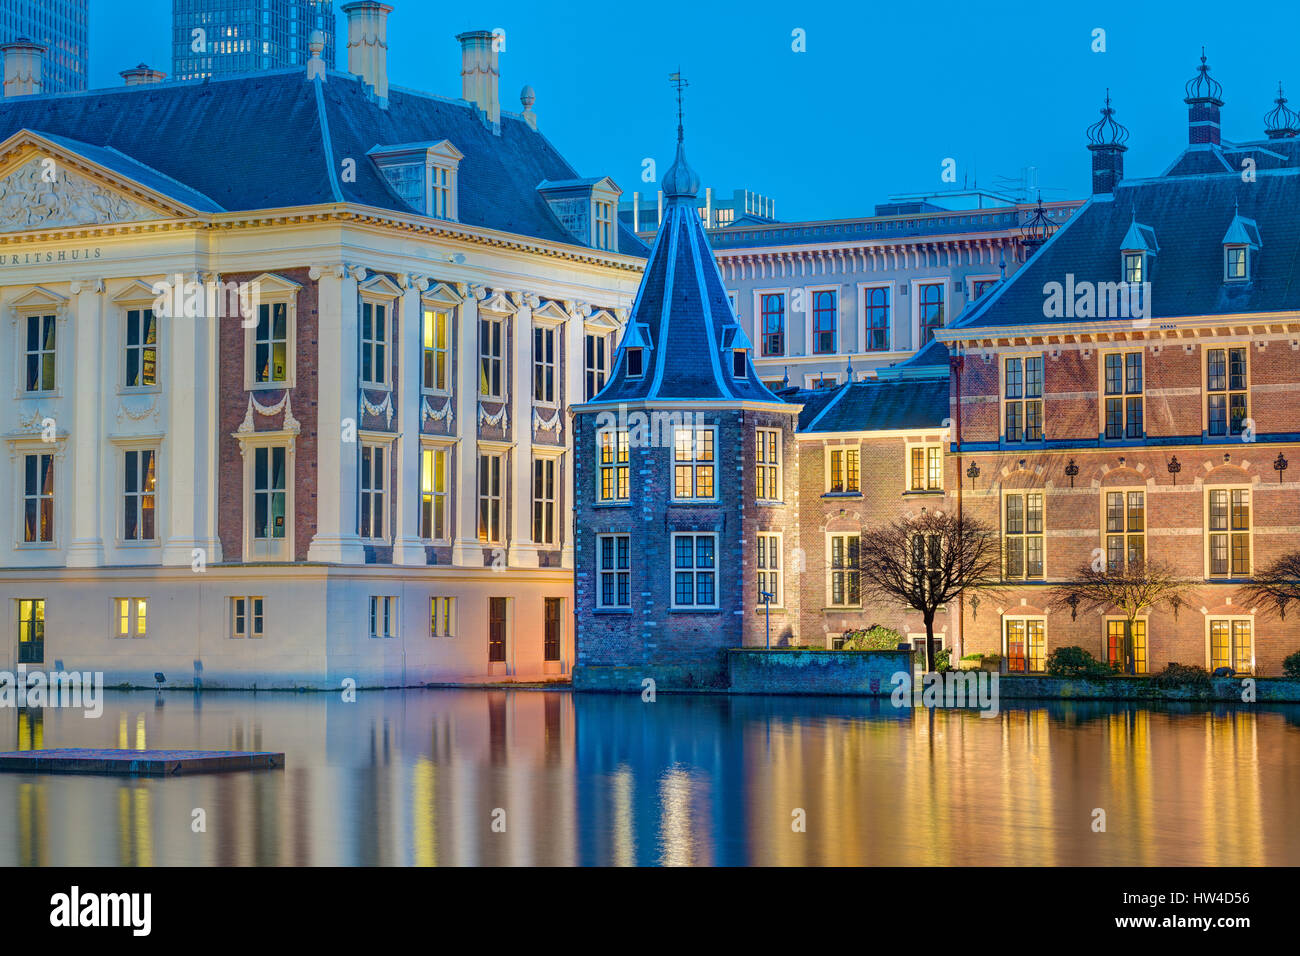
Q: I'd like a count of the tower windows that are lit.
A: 3